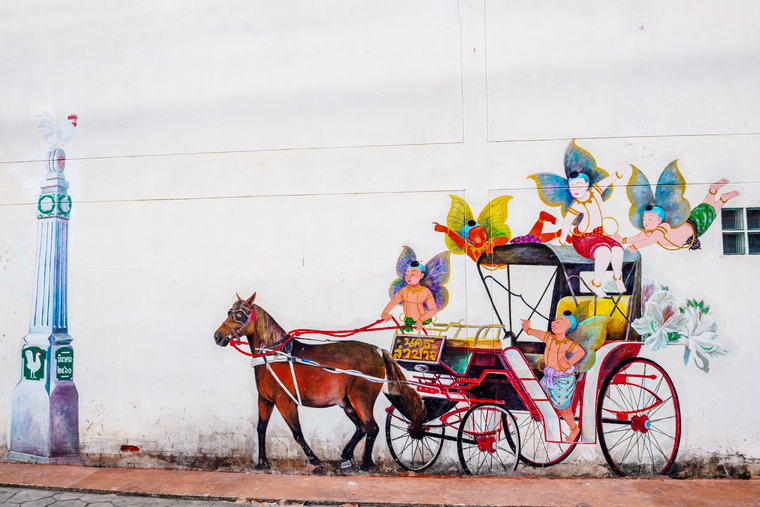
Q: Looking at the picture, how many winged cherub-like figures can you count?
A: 5